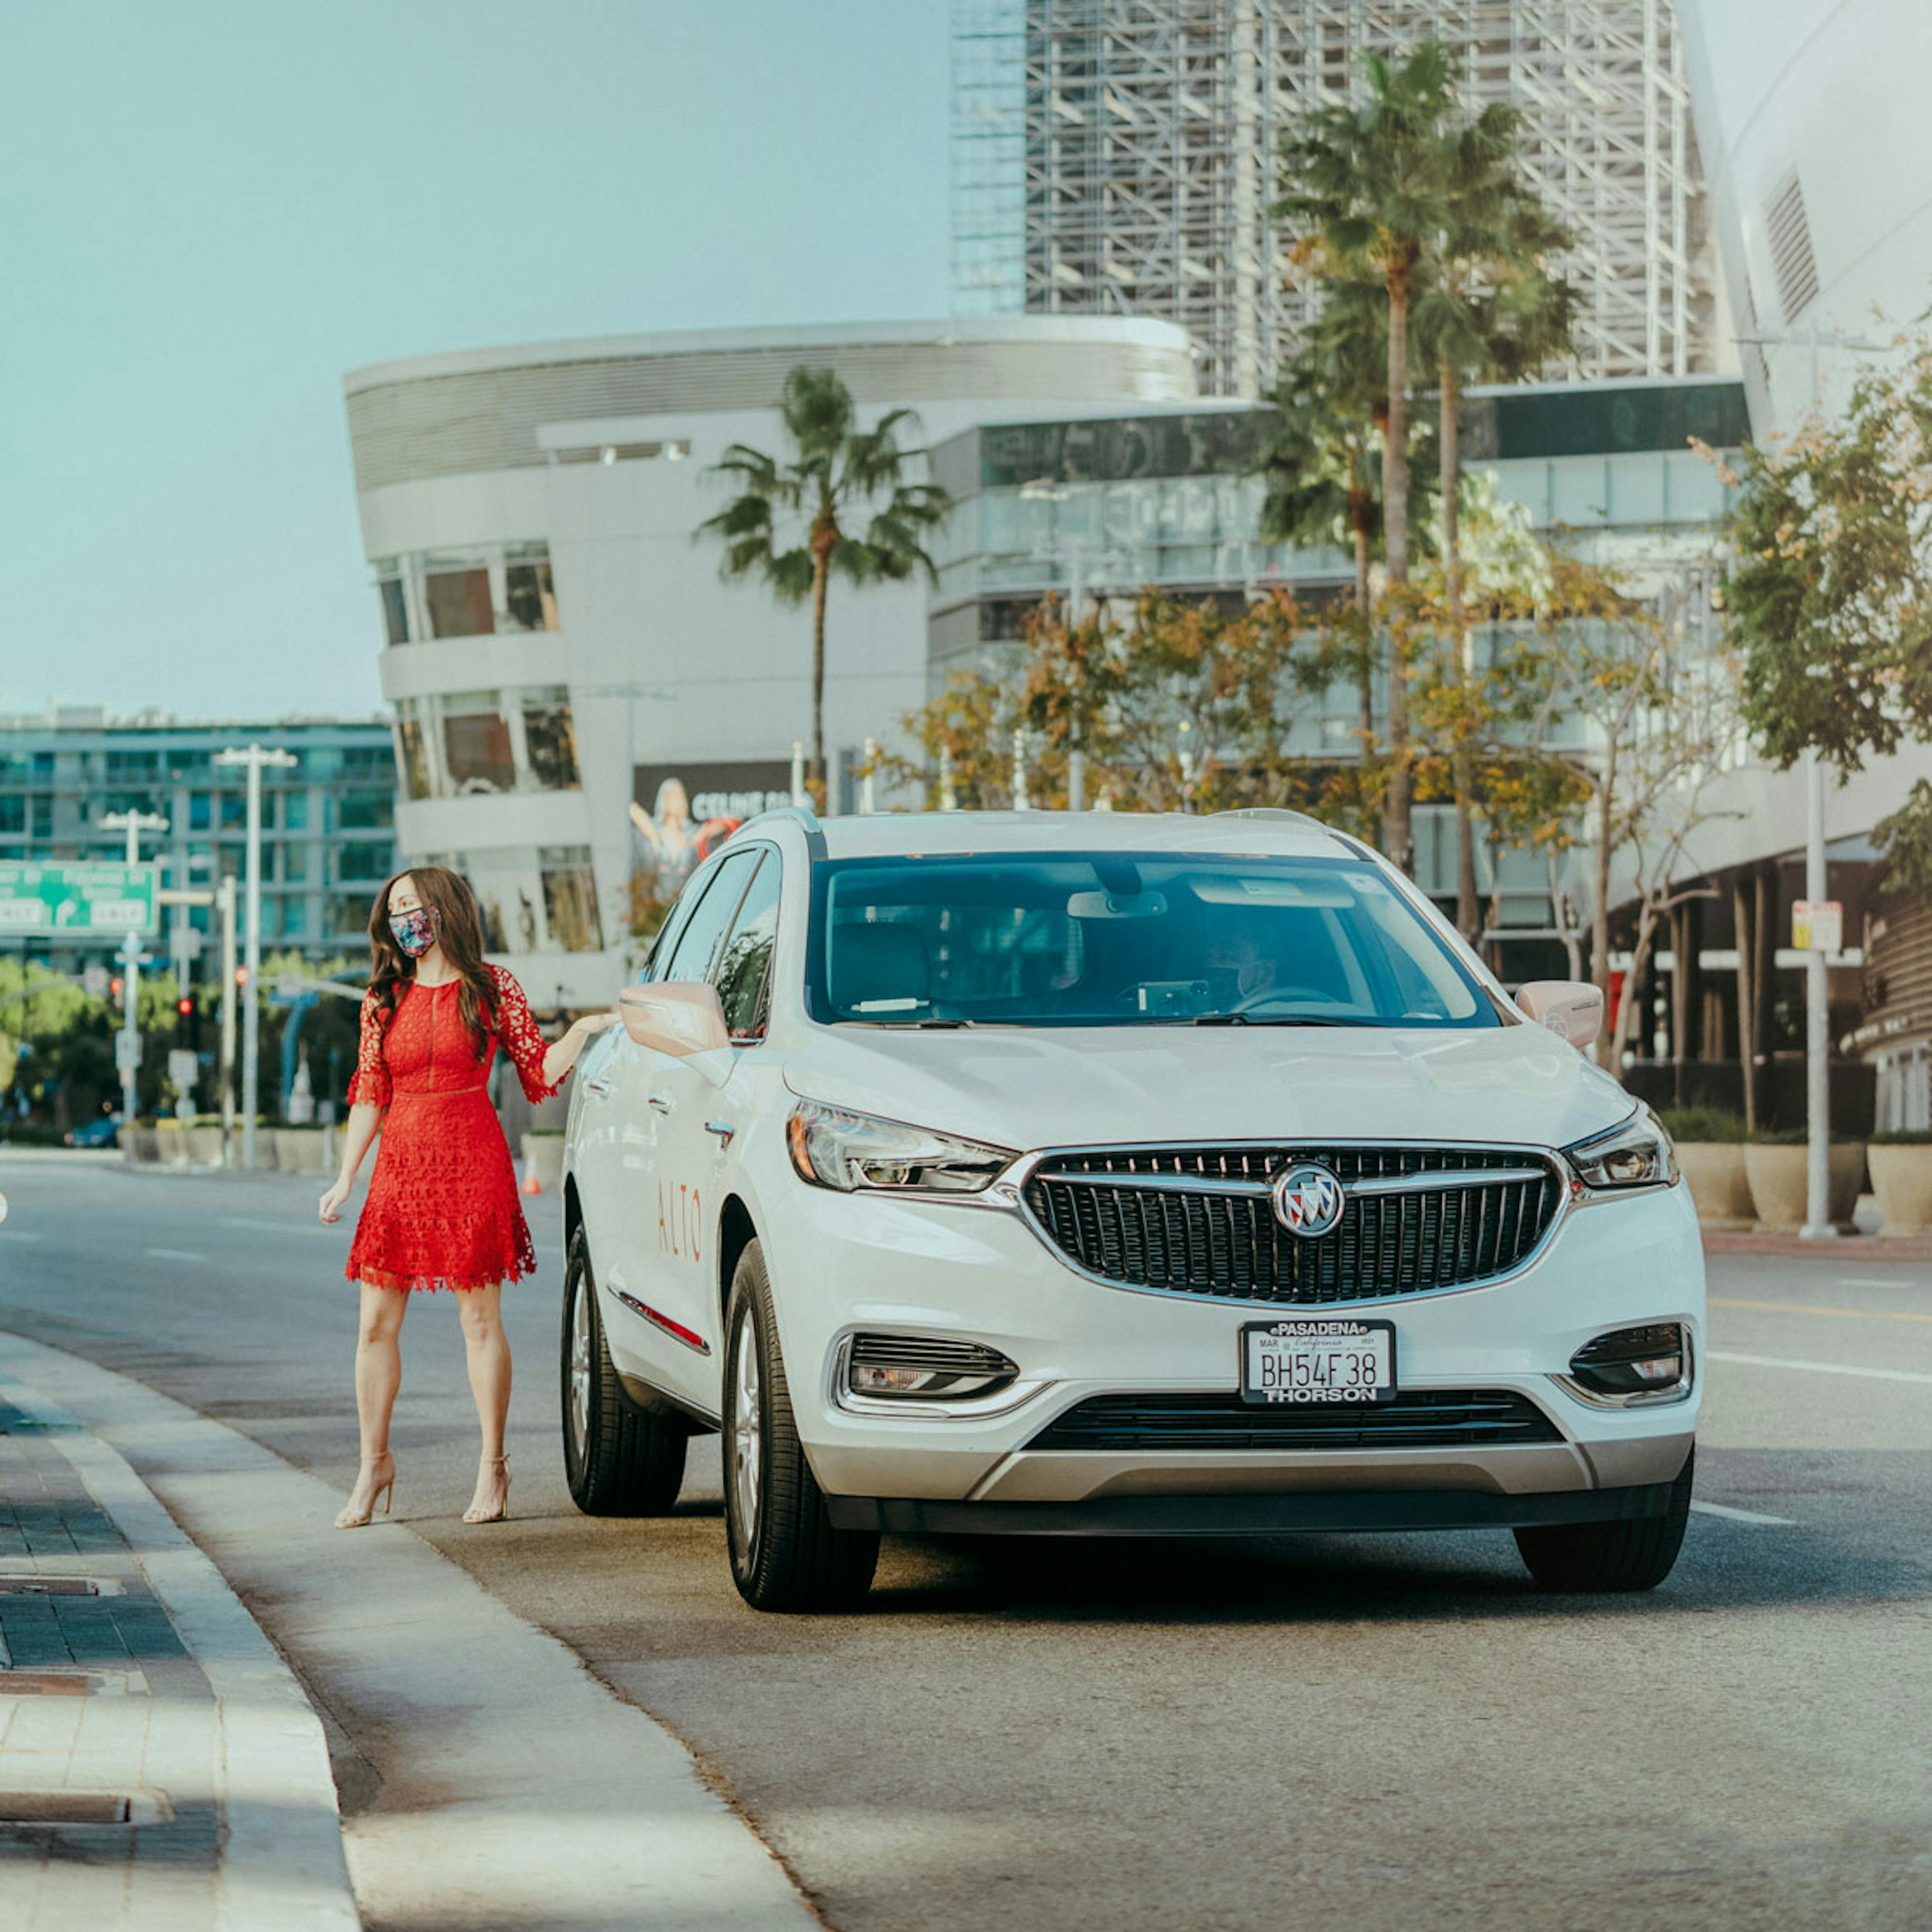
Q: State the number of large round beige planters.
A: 3